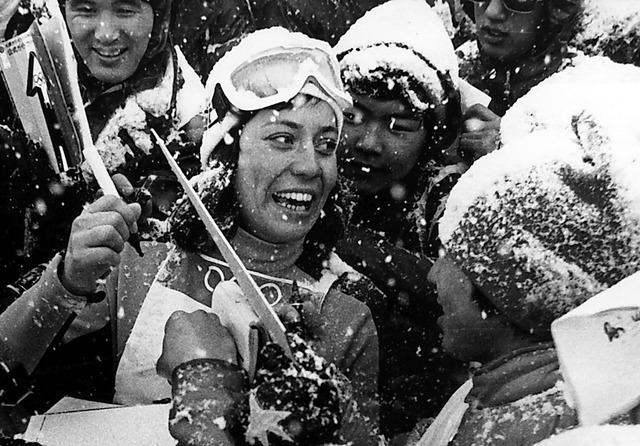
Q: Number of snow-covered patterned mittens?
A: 1